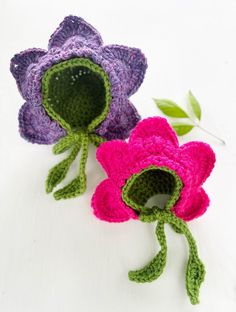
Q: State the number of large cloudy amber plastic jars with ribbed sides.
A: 0